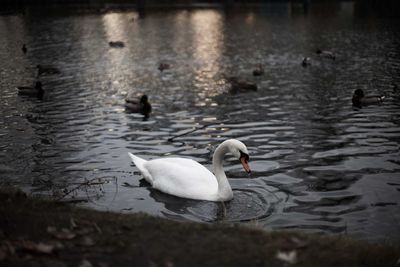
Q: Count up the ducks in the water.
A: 11